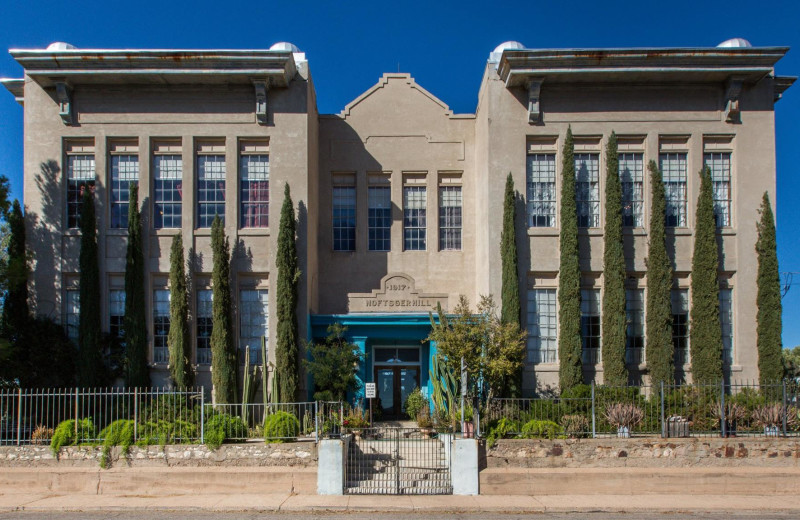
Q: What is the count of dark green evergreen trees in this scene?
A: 12